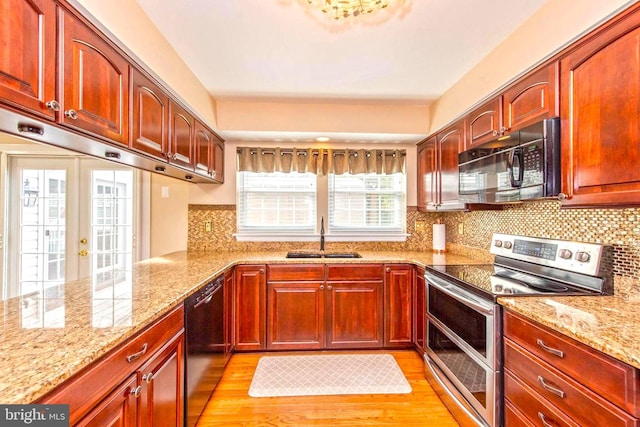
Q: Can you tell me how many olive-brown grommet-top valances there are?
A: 1